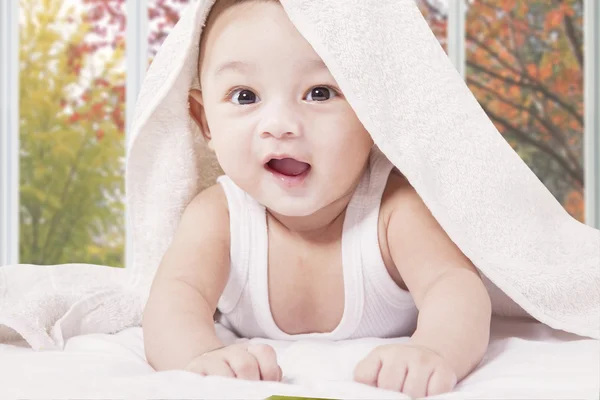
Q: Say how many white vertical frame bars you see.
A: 4